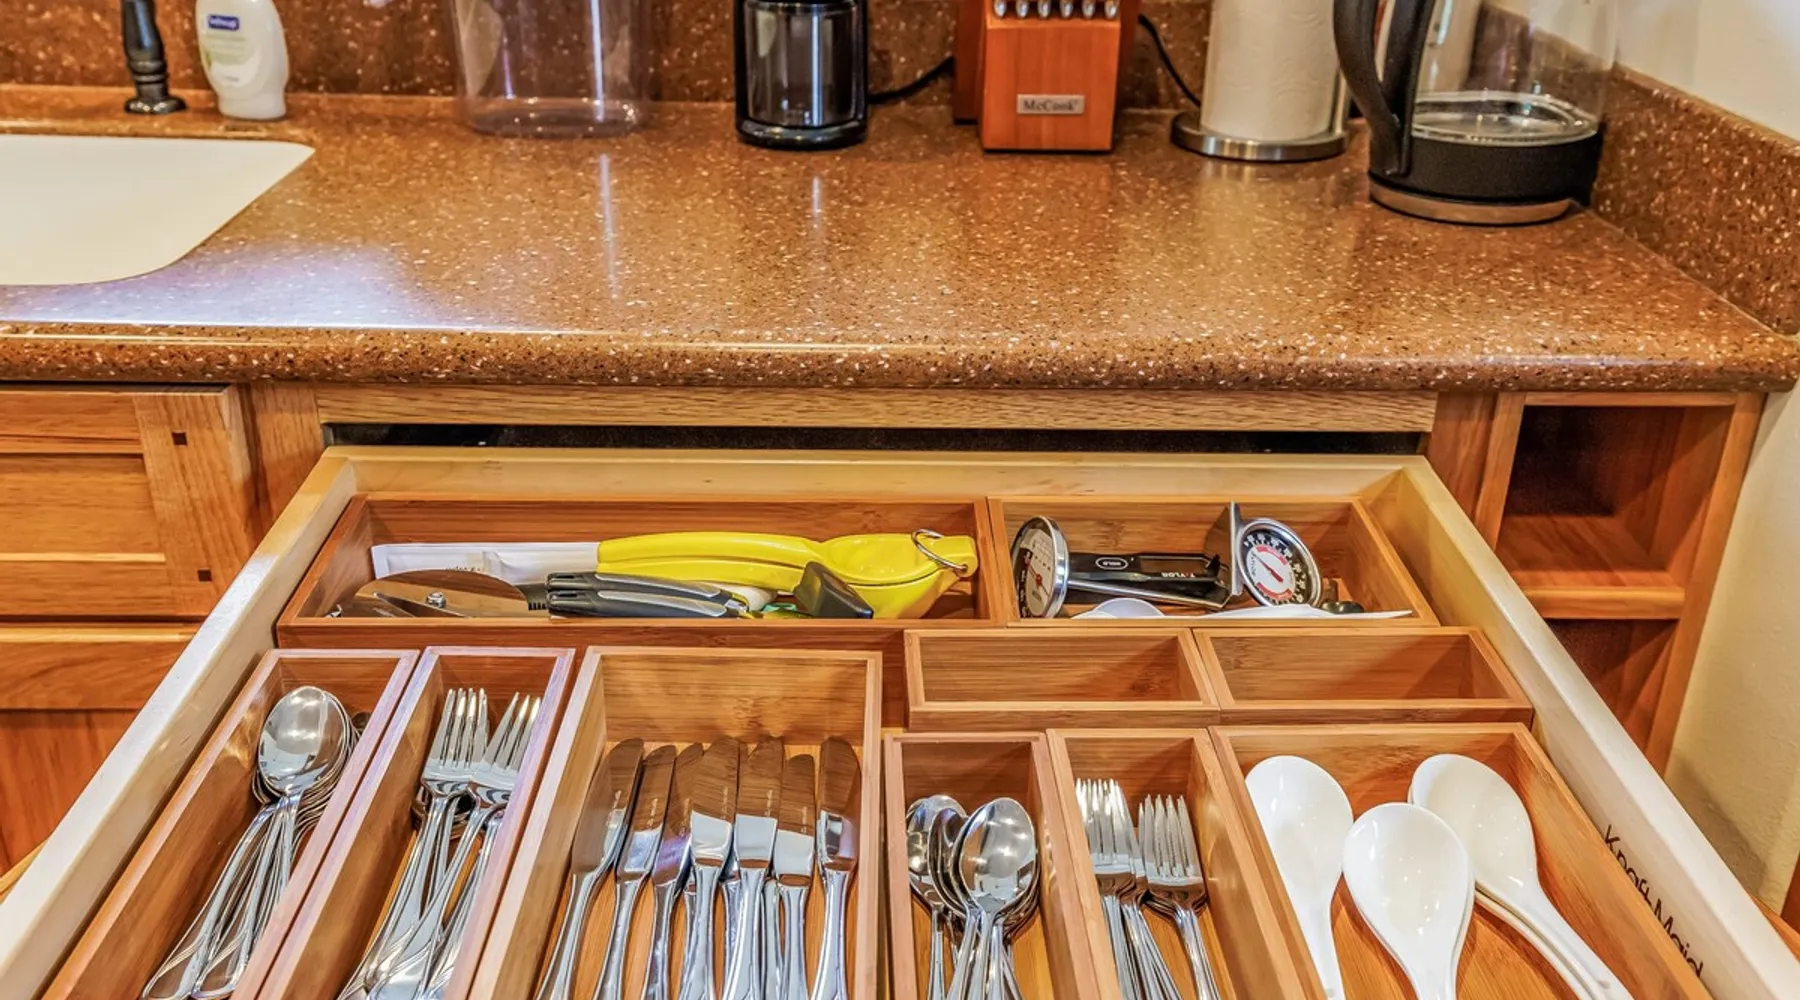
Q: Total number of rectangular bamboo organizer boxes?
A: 10